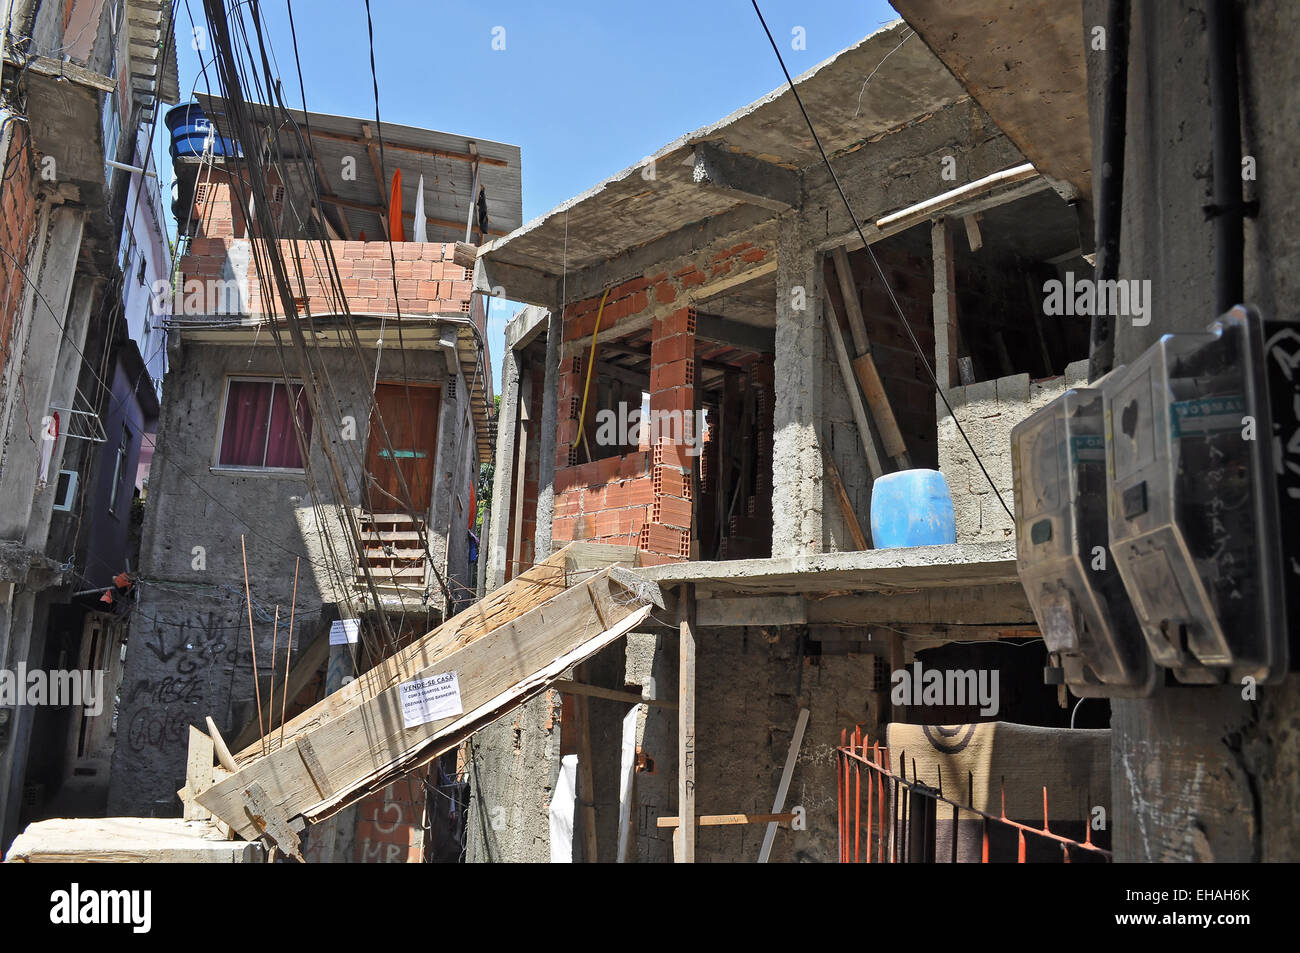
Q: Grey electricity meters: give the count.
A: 2